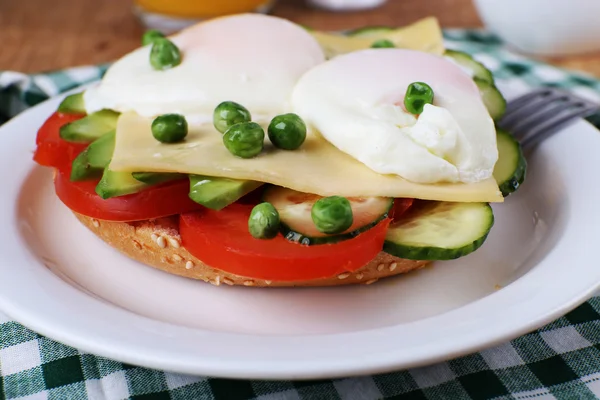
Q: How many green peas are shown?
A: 10